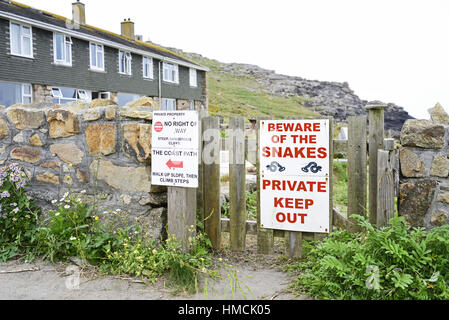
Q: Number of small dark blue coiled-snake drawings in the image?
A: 2